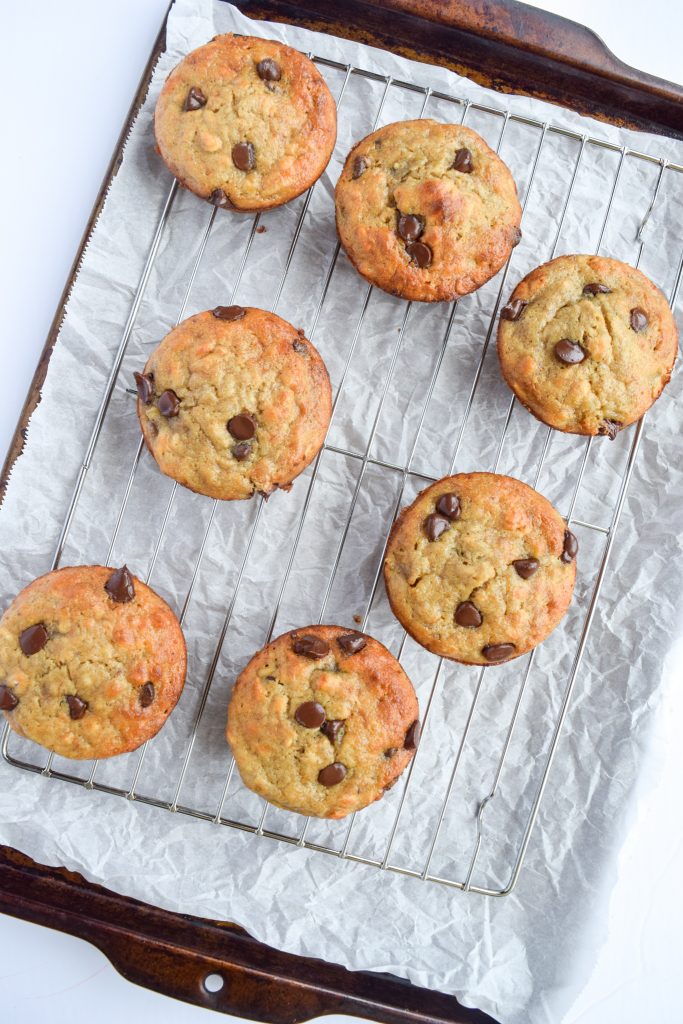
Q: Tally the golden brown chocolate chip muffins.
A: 7